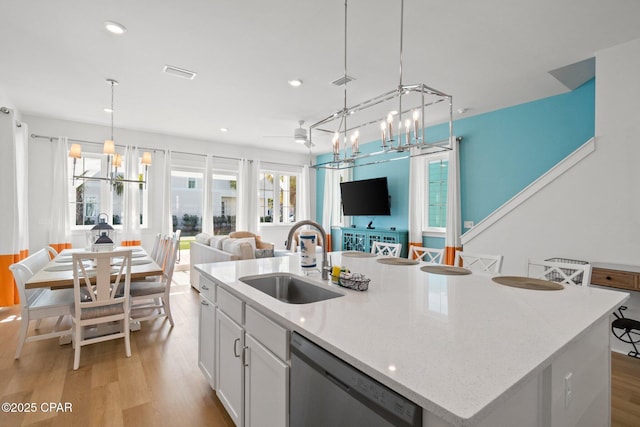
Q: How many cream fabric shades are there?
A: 4